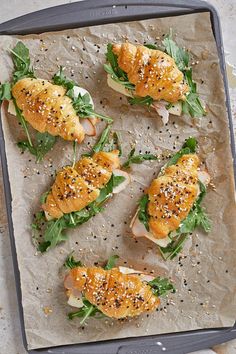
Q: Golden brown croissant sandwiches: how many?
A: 5